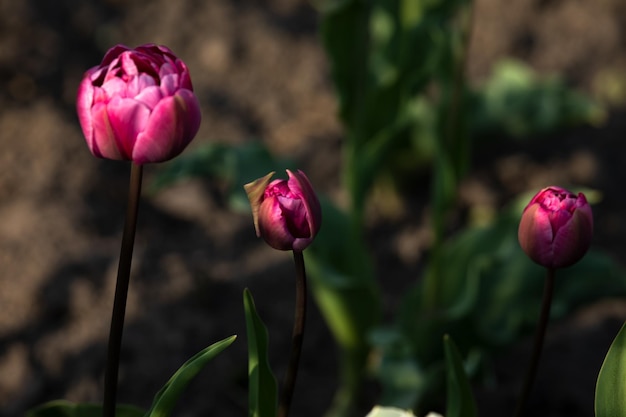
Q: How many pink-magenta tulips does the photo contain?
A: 3